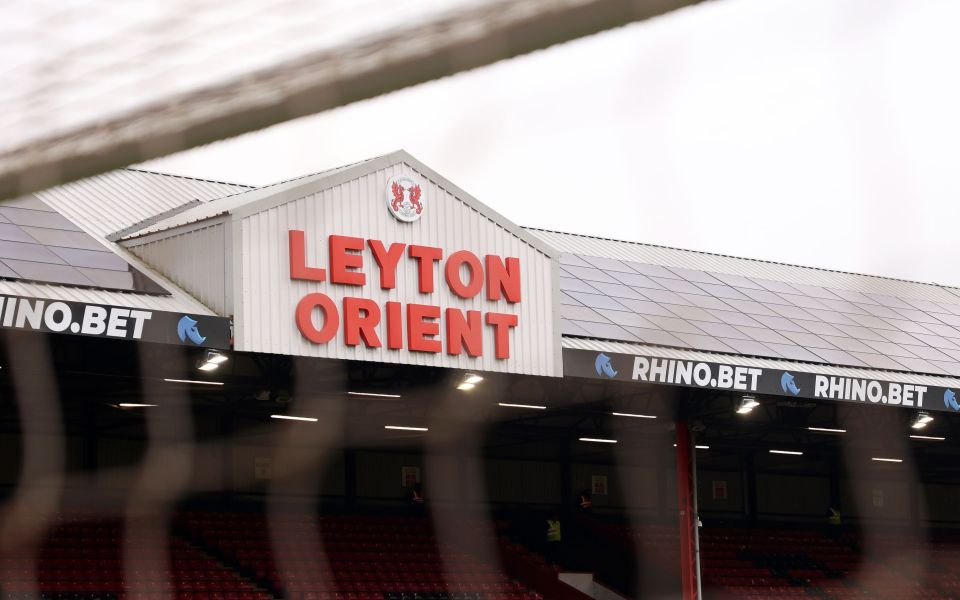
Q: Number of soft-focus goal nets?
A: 1